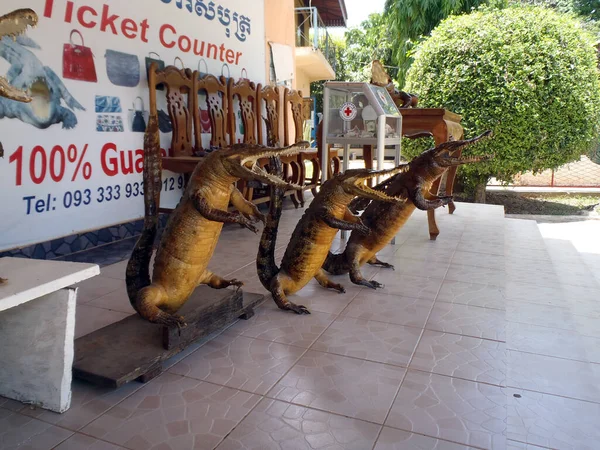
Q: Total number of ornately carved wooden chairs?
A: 5